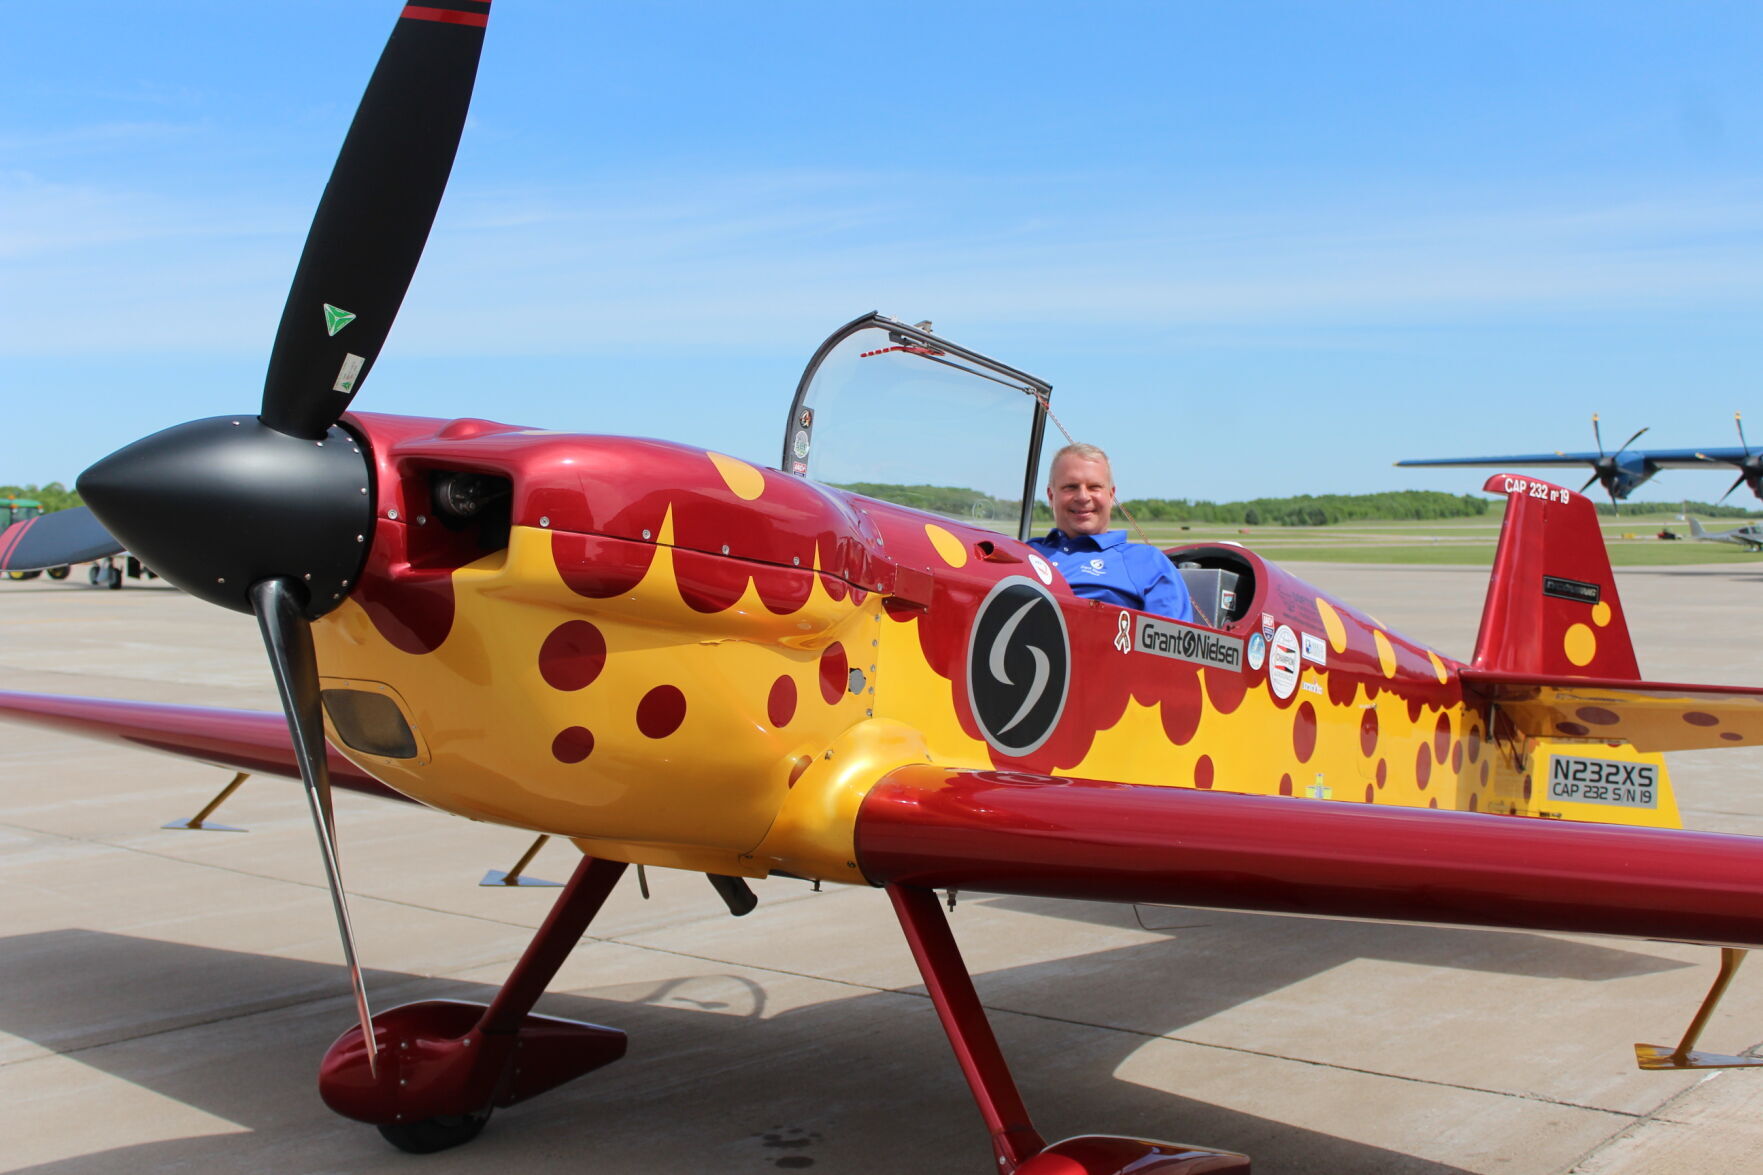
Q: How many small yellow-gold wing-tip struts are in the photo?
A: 3